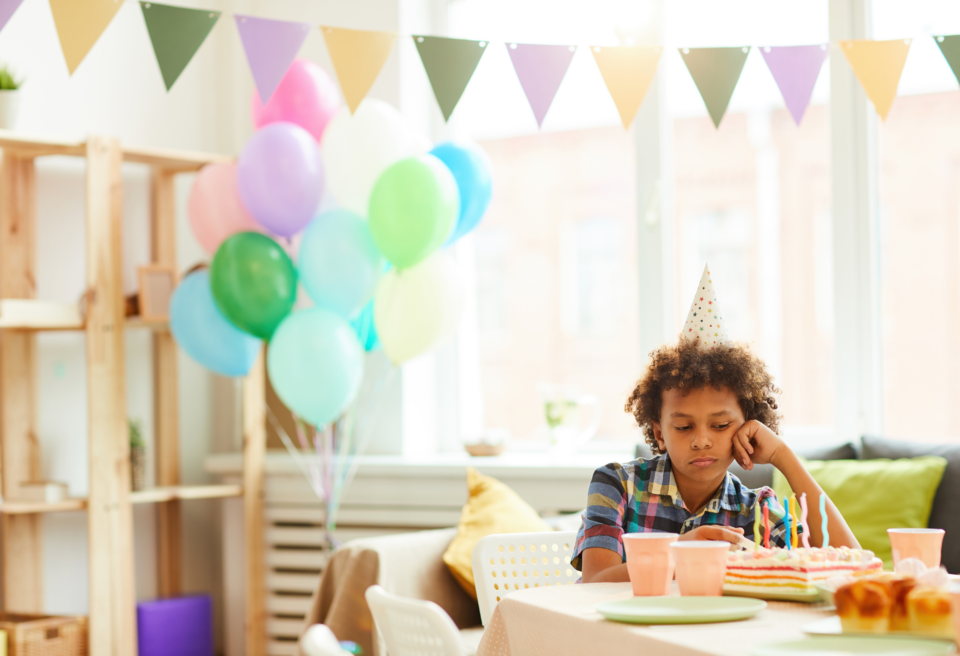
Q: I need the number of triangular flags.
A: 12